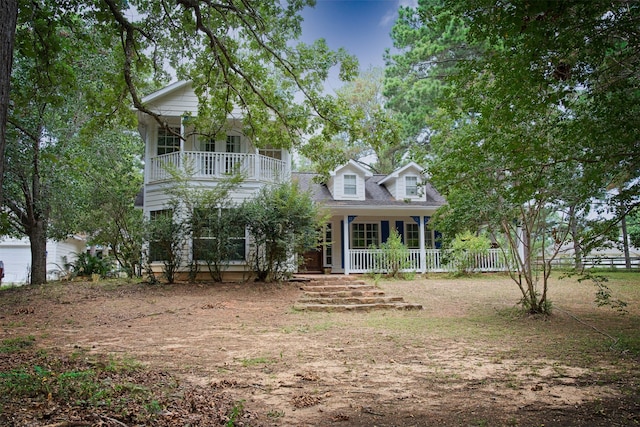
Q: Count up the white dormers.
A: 2